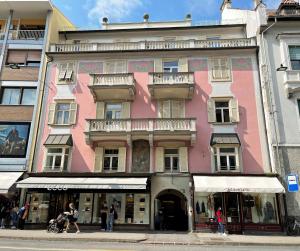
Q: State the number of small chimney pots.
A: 3